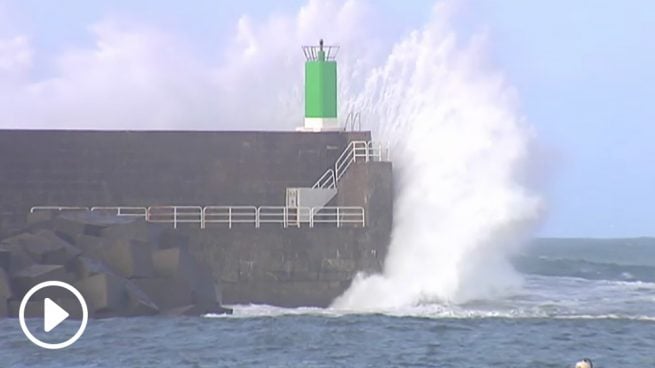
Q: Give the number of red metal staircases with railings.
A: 0